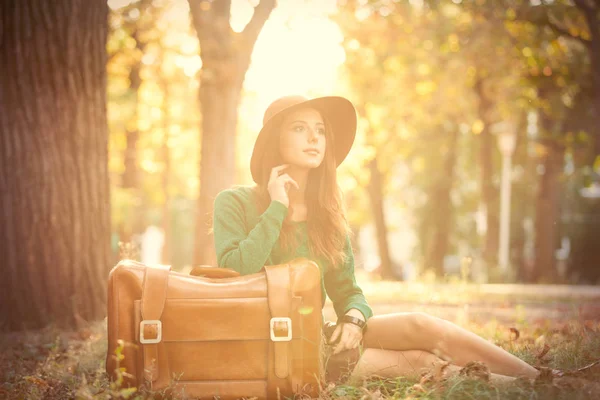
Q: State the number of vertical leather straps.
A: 2